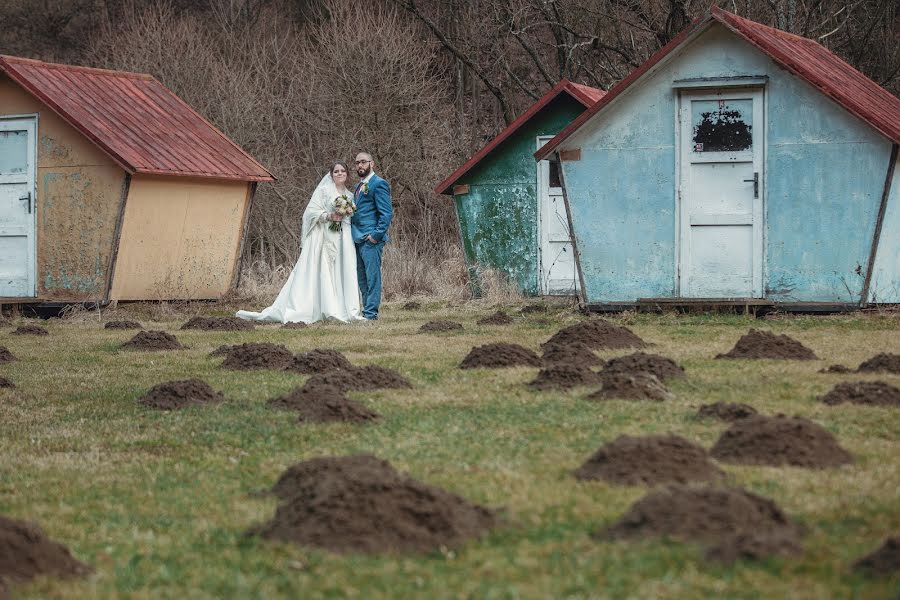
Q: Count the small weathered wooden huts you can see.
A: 3